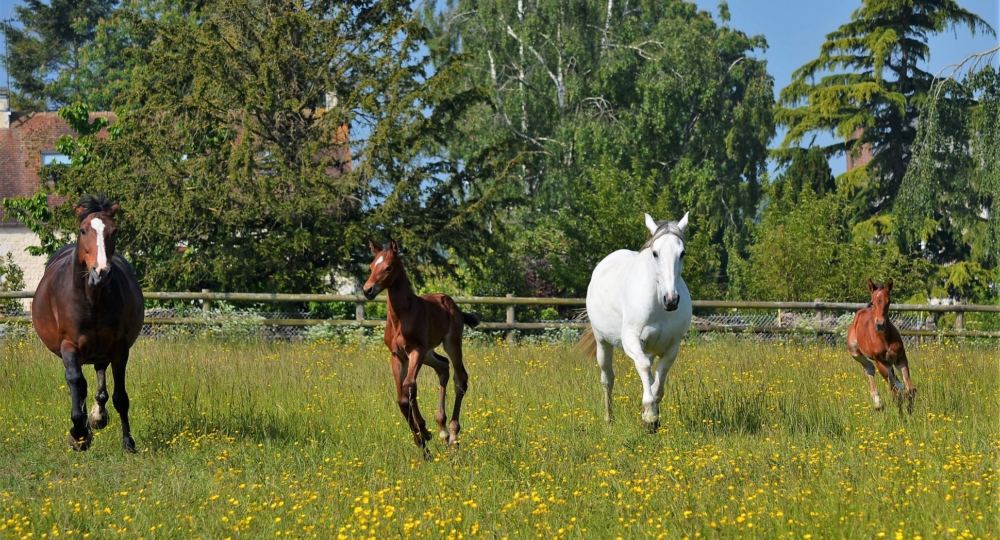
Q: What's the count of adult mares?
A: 2